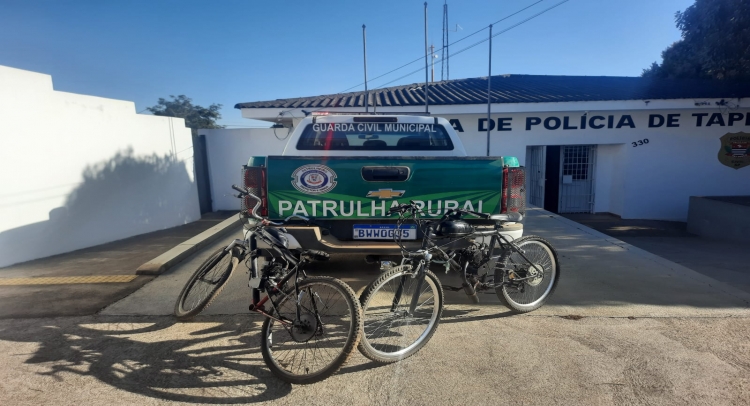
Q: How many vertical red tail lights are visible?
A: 2